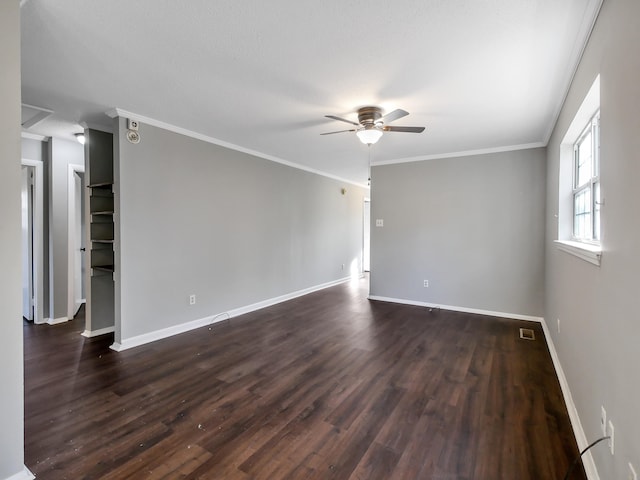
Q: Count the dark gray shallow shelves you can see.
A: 4